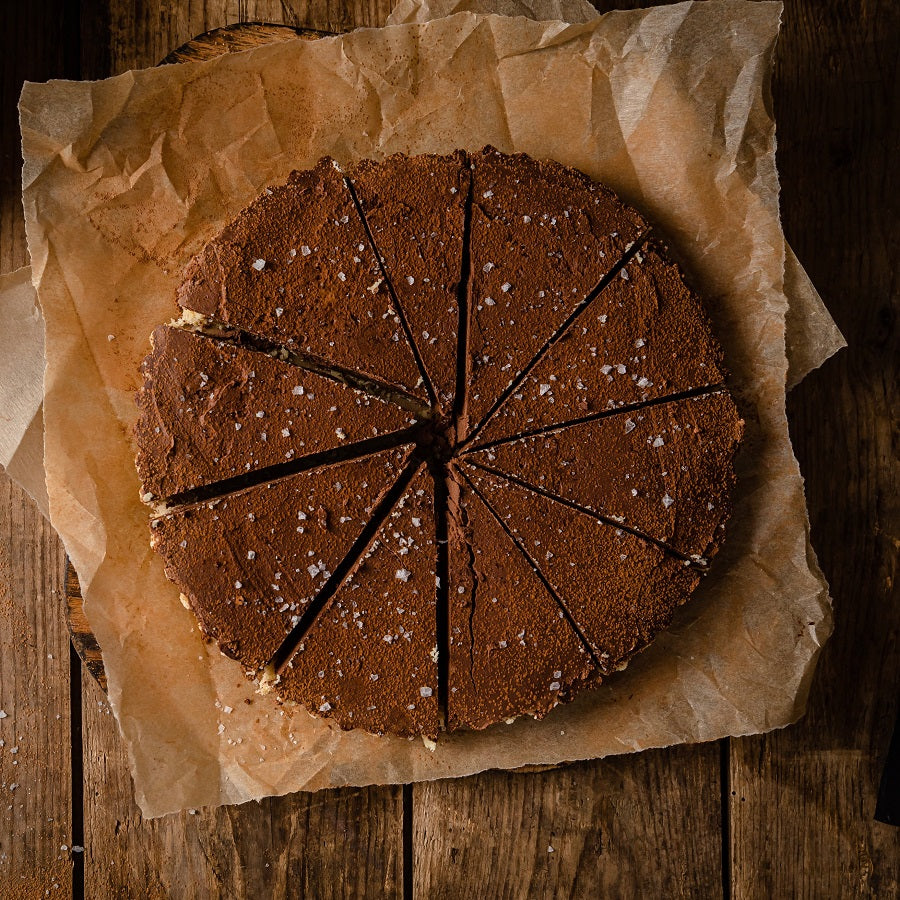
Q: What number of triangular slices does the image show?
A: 10